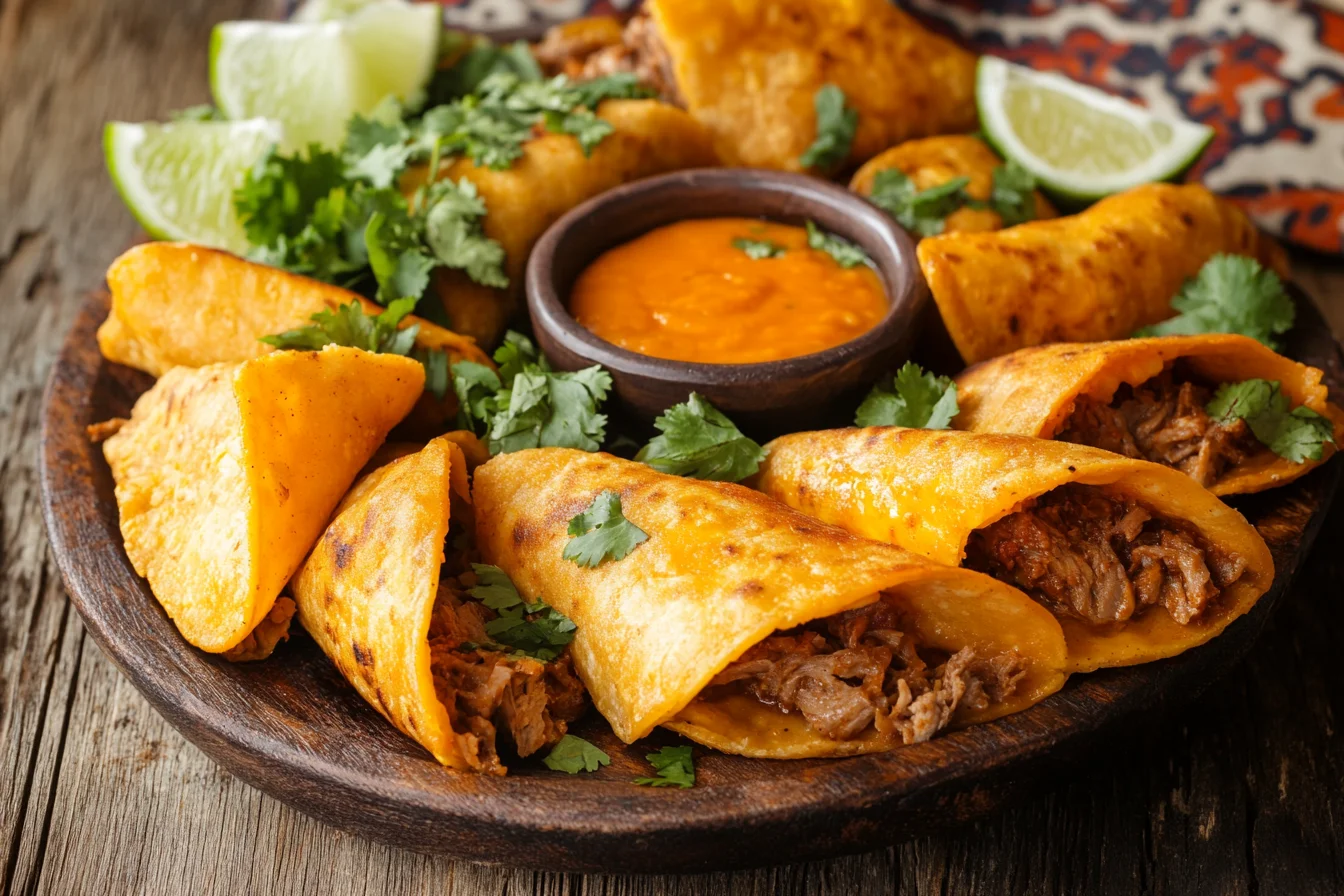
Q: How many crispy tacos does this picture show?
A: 10